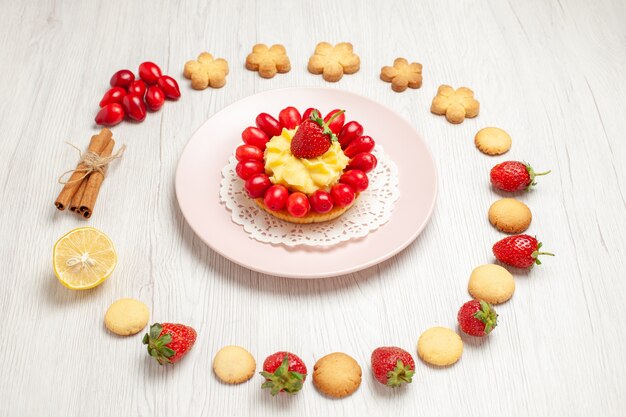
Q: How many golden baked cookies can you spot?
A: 12